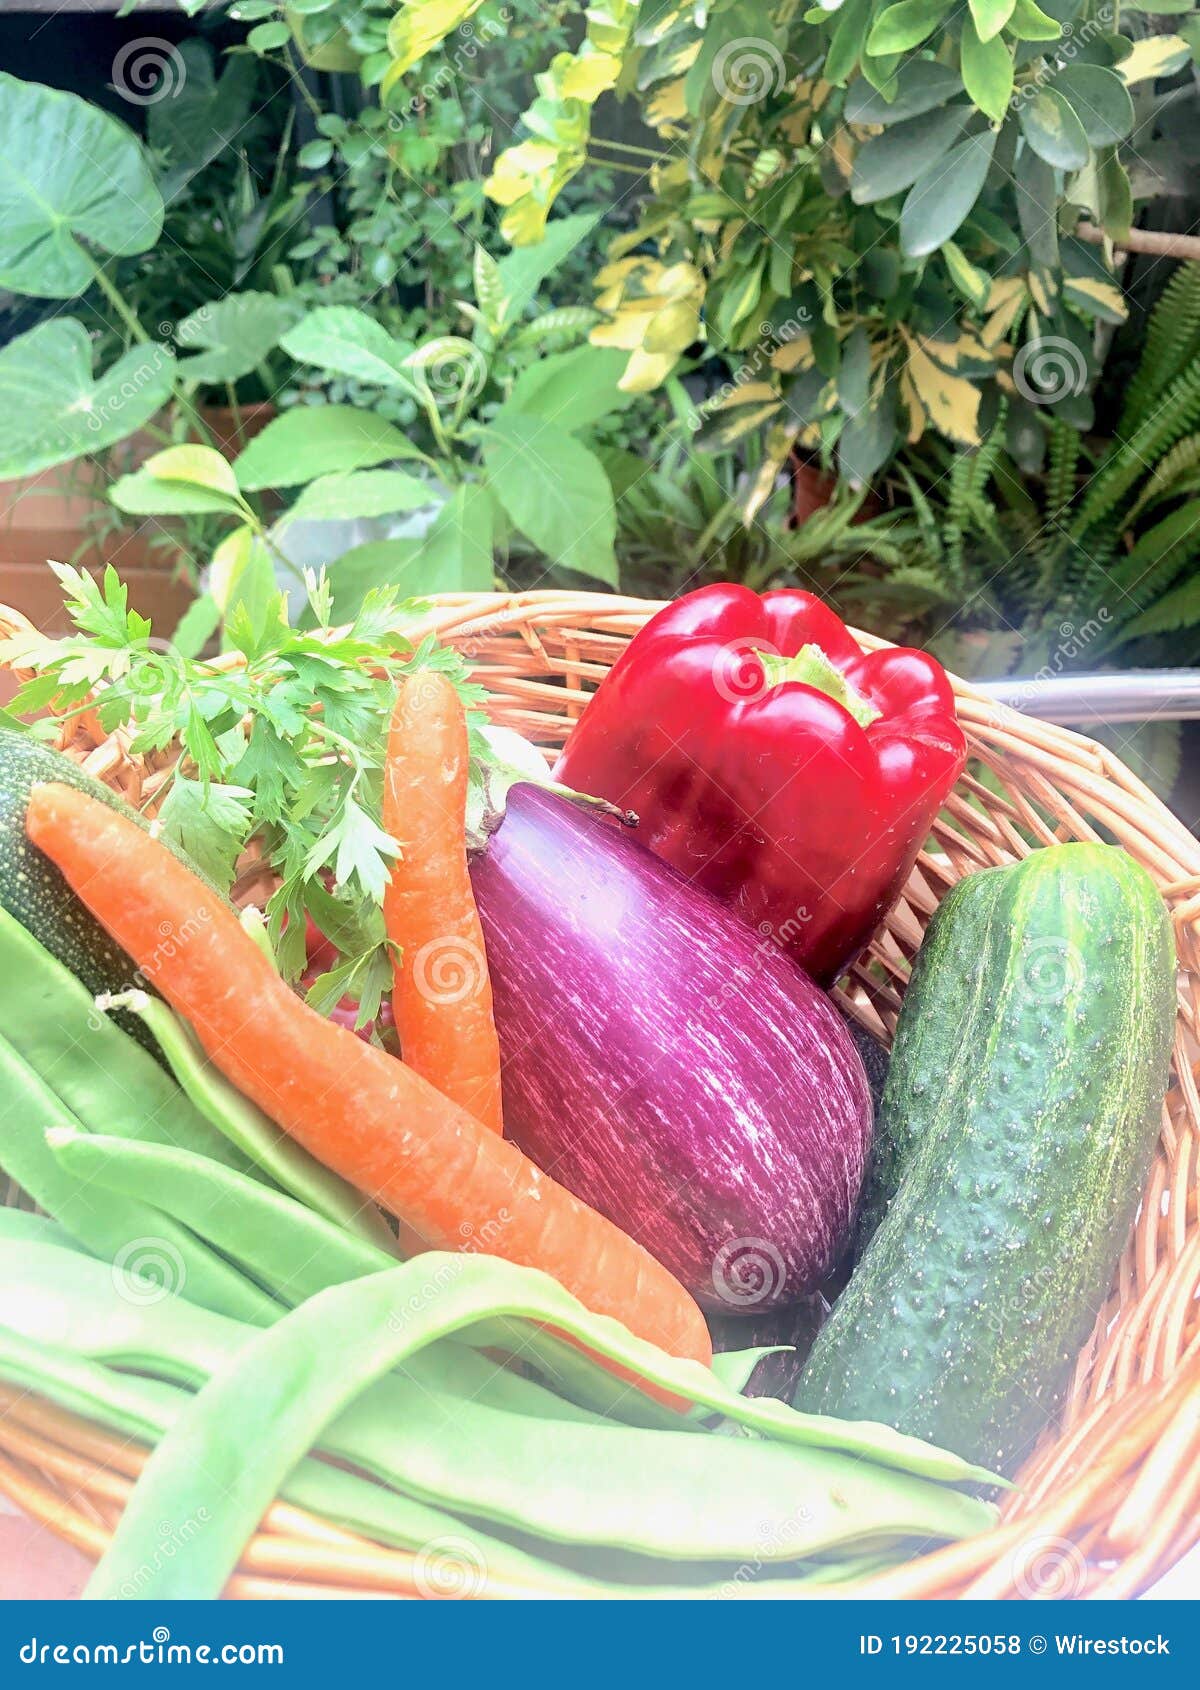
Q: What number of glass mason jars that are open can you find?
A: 0